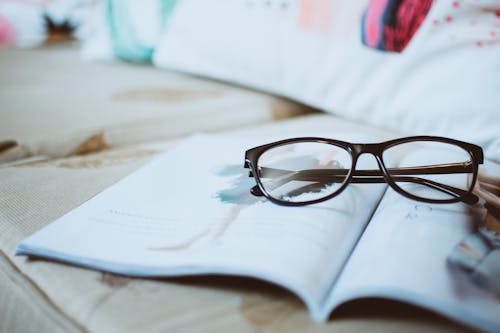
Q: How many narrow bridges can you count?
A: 1